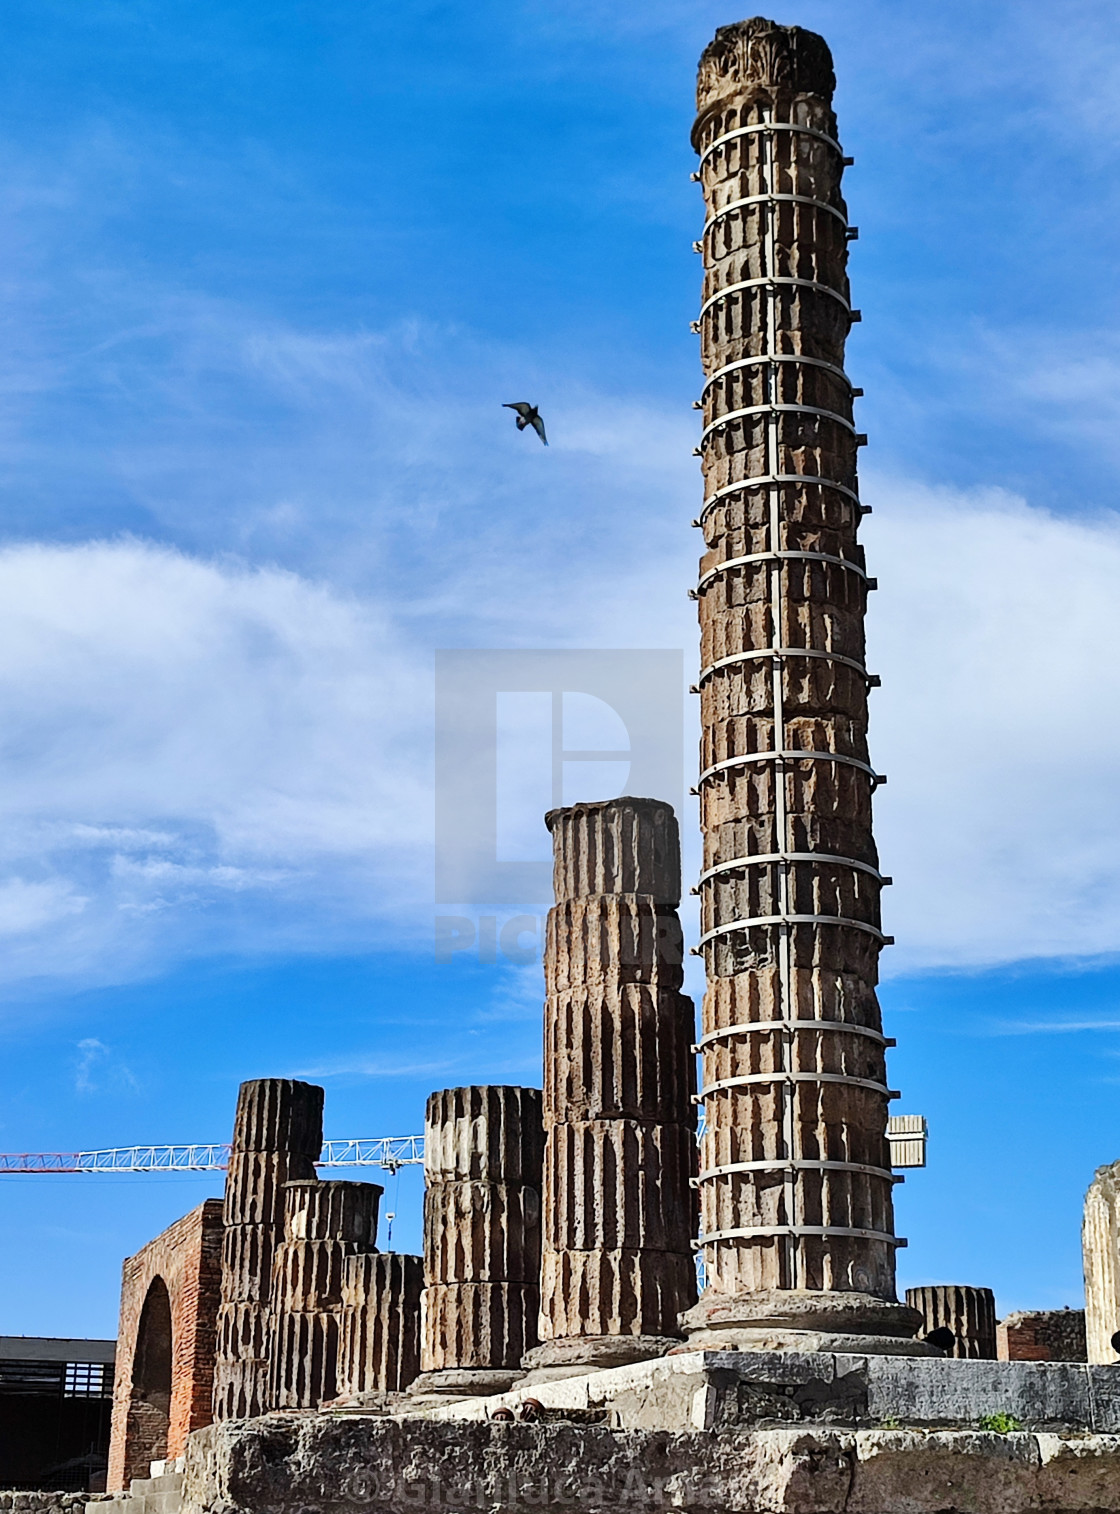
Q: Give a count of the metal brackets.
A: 15